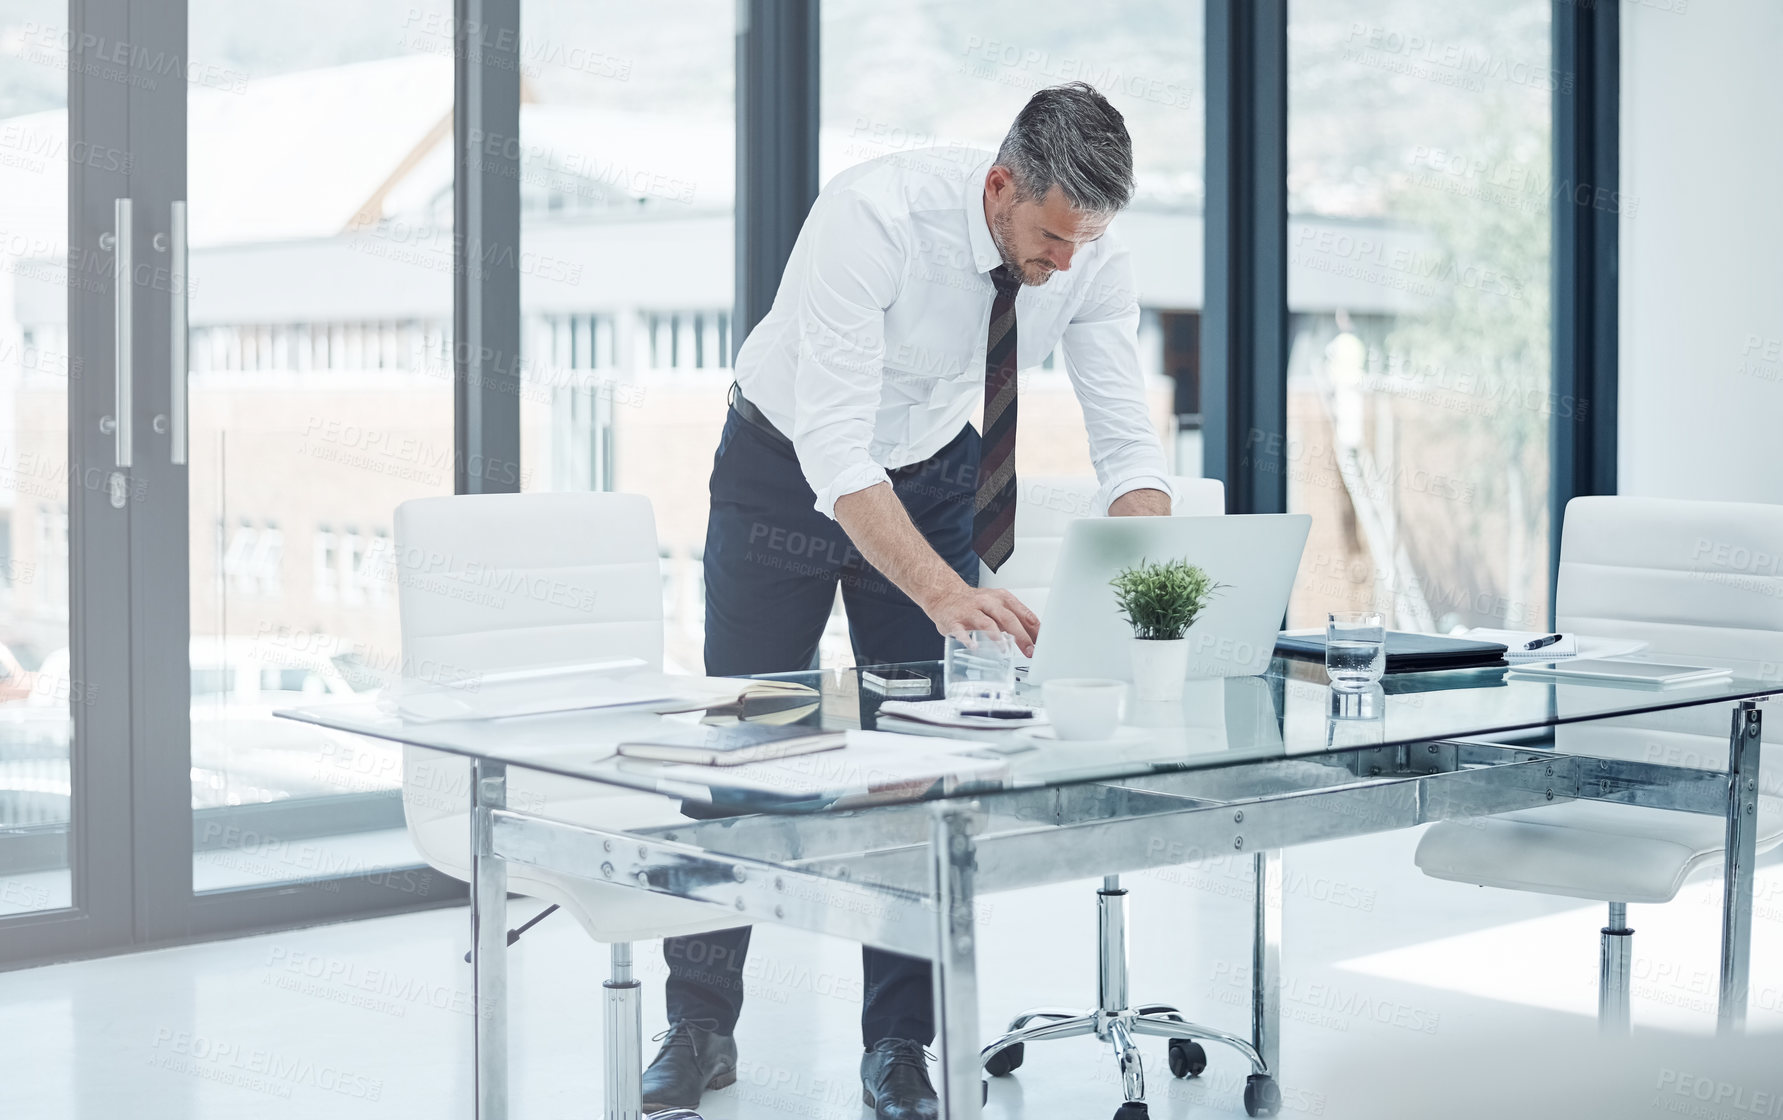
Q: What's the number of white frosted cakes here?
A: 0